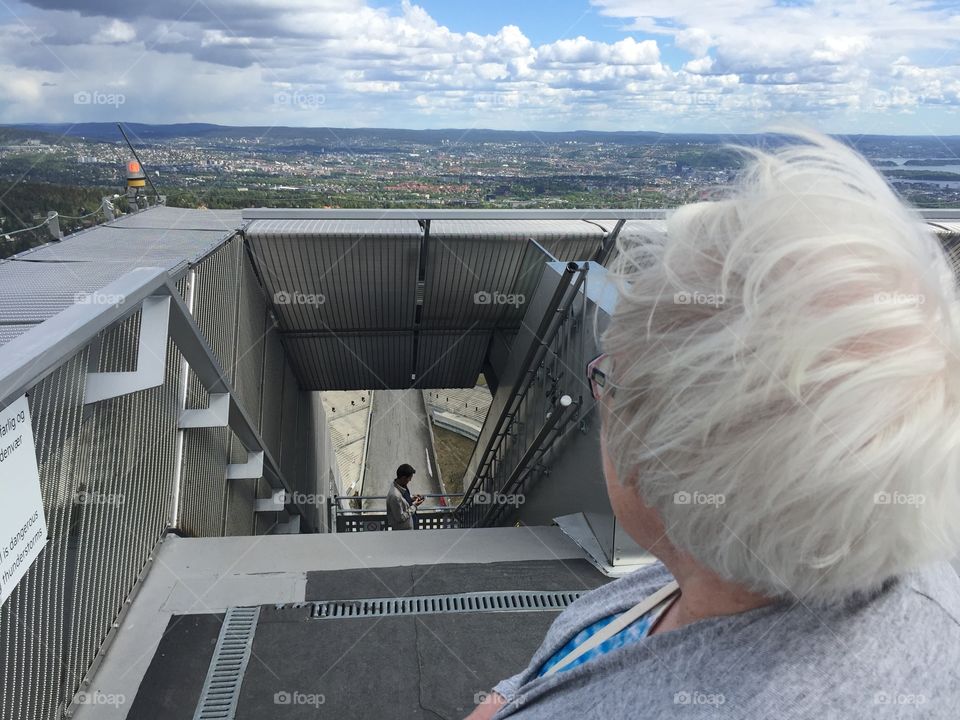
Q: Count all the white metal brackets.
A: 5